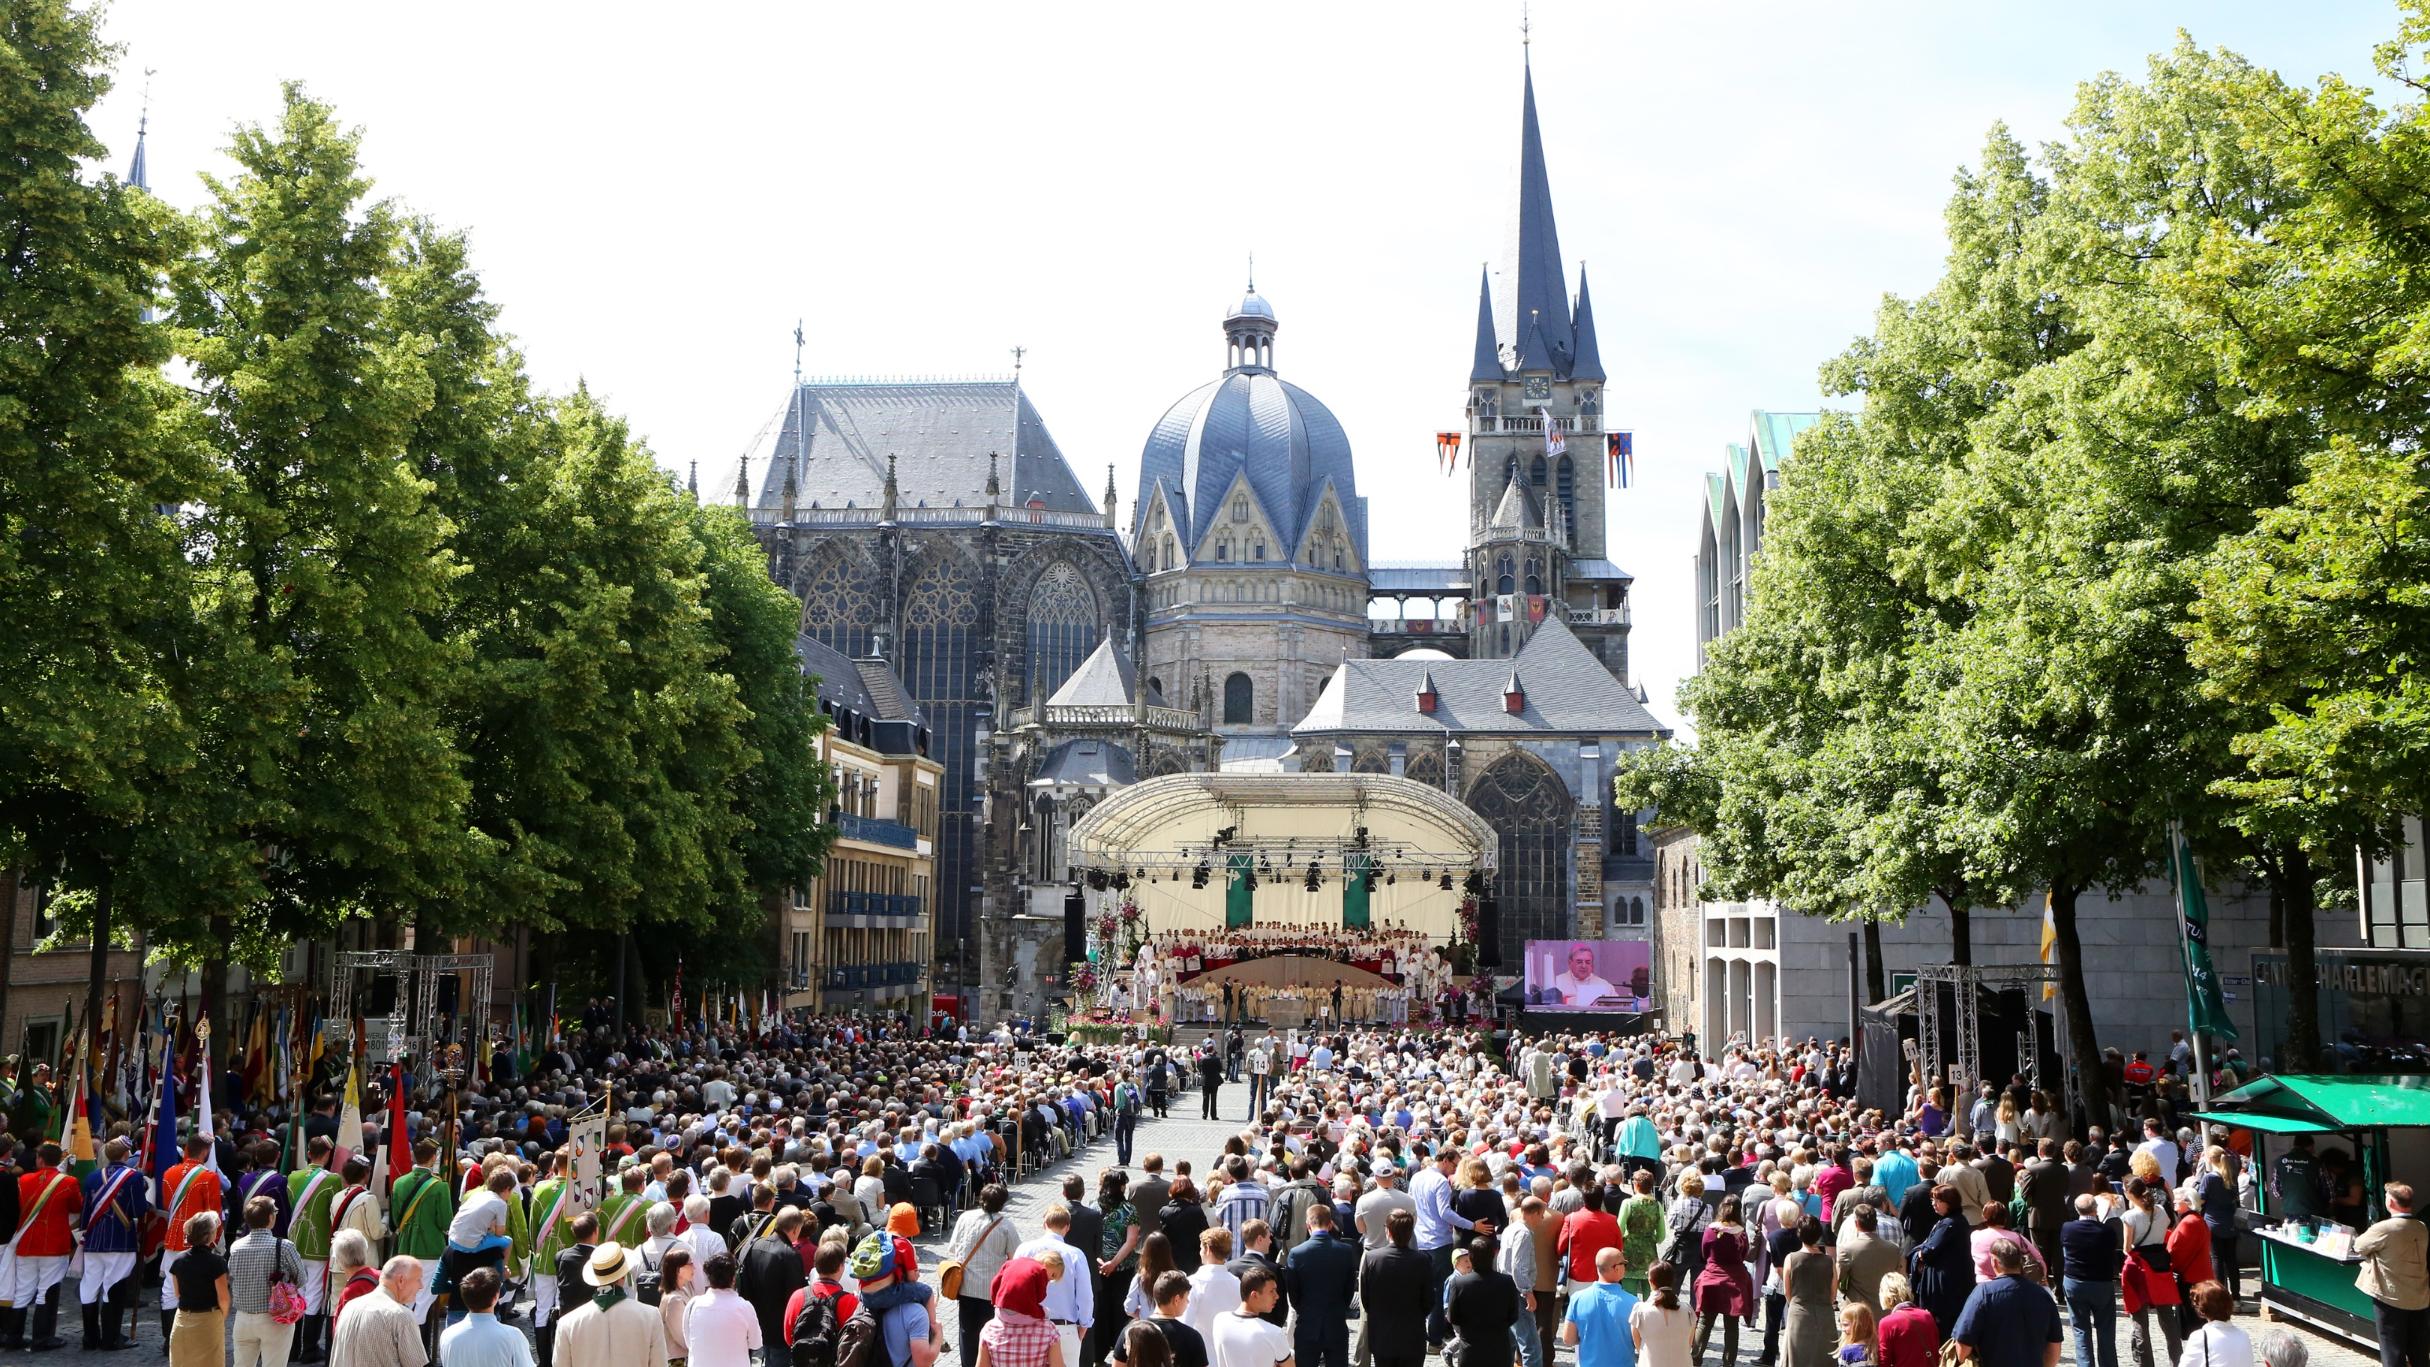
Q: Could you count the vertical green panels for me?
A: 2